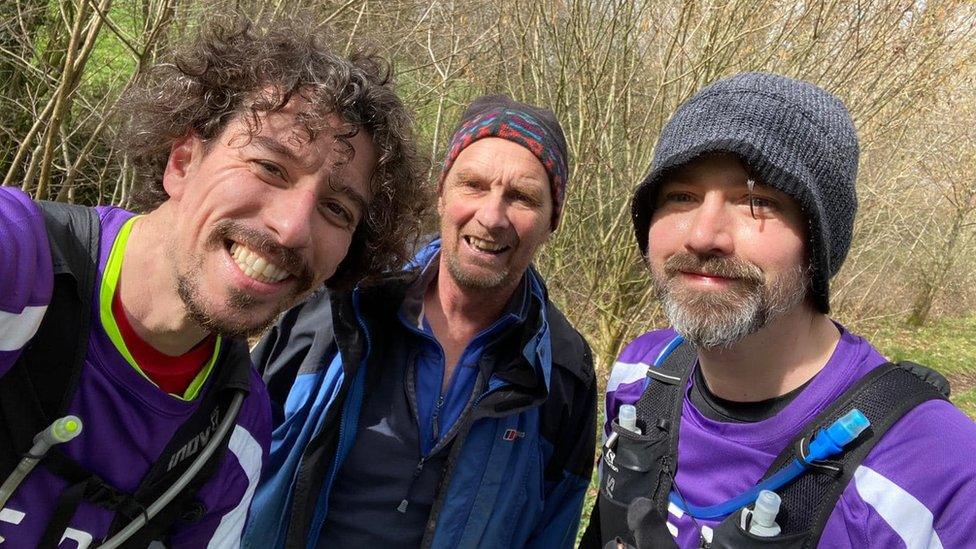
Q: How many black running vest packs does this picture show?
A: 2